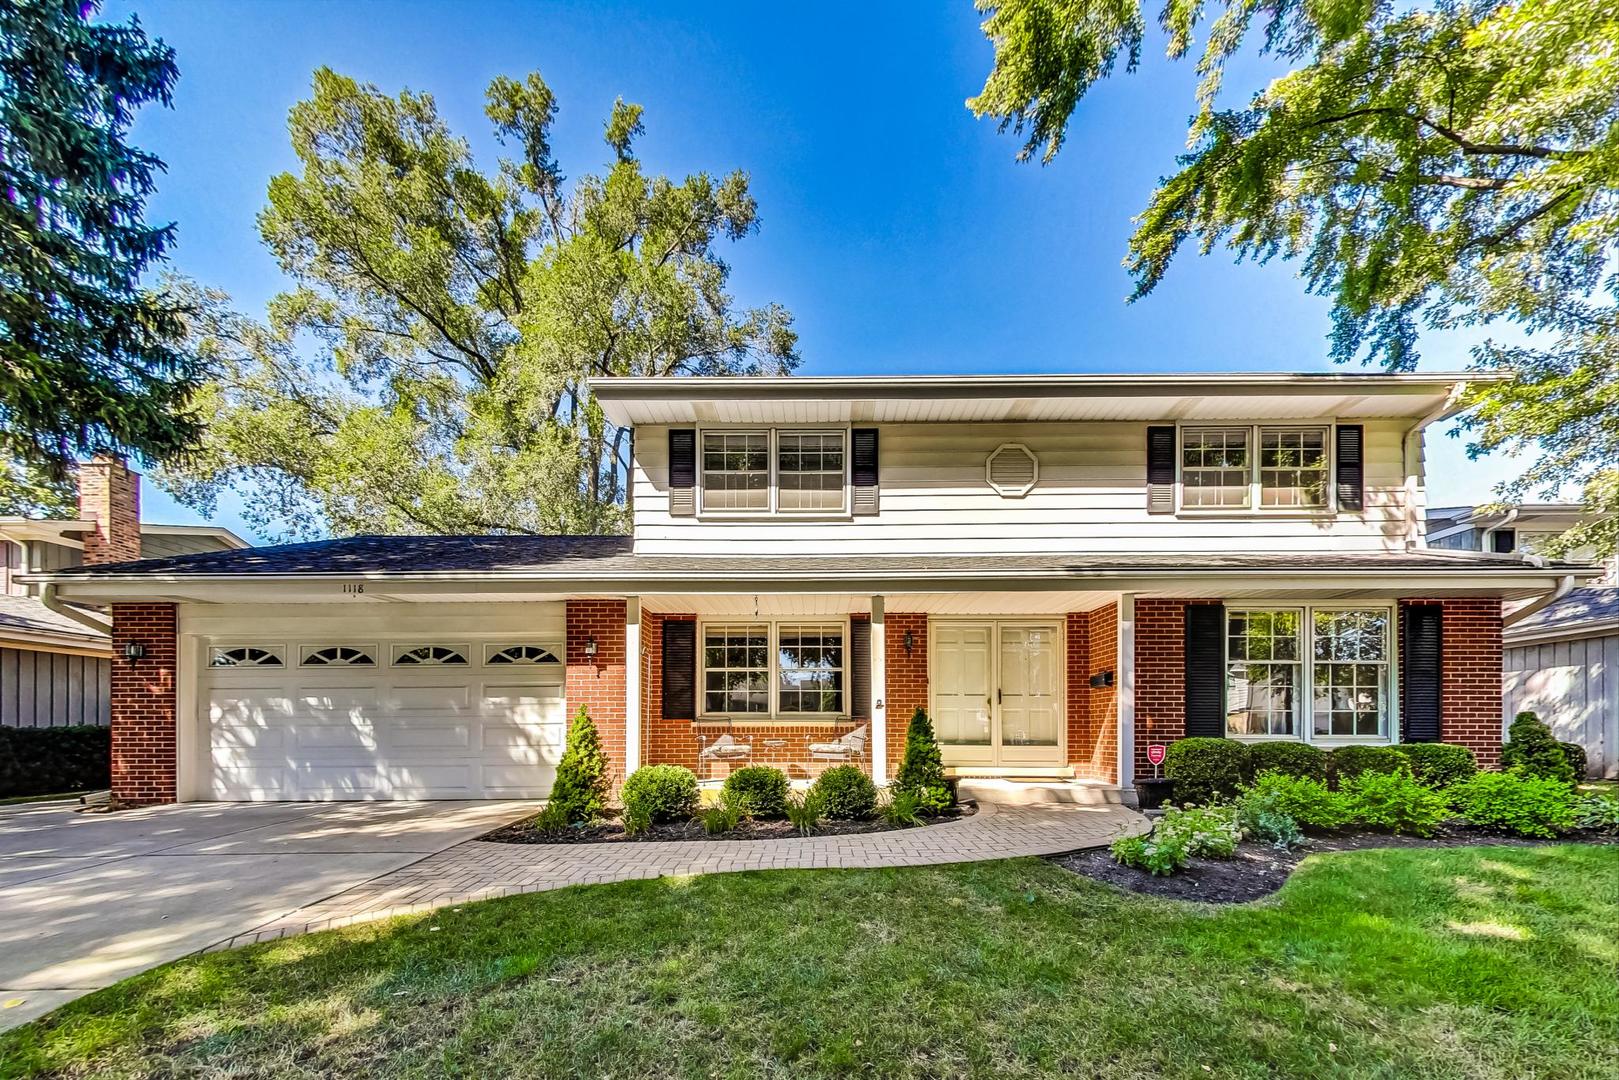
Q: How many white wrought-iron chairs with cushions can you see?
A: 2